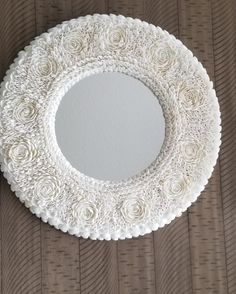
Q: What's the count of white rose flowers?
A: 12